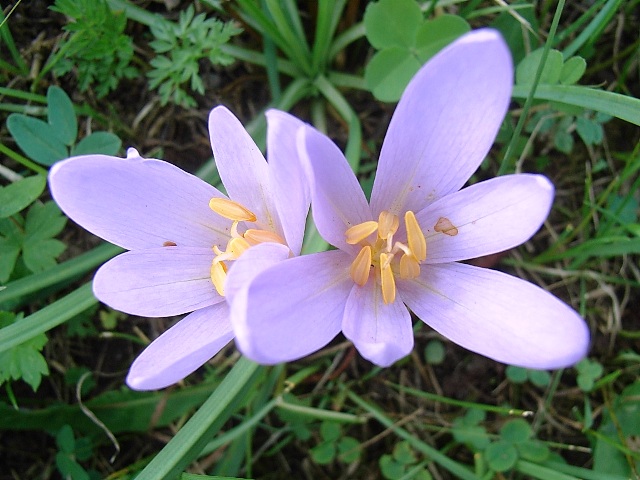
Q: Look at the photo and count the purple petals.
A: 12